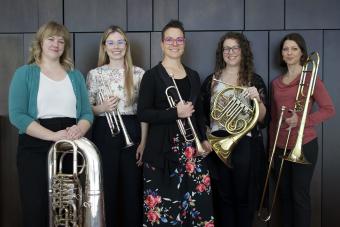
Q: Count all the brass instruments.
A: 5